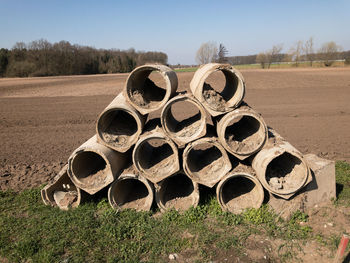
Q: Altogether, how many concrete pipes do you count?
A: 13